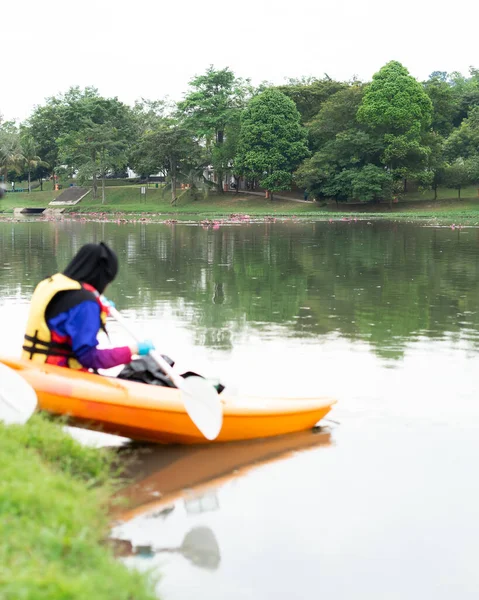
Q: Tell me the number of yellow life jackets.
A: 1